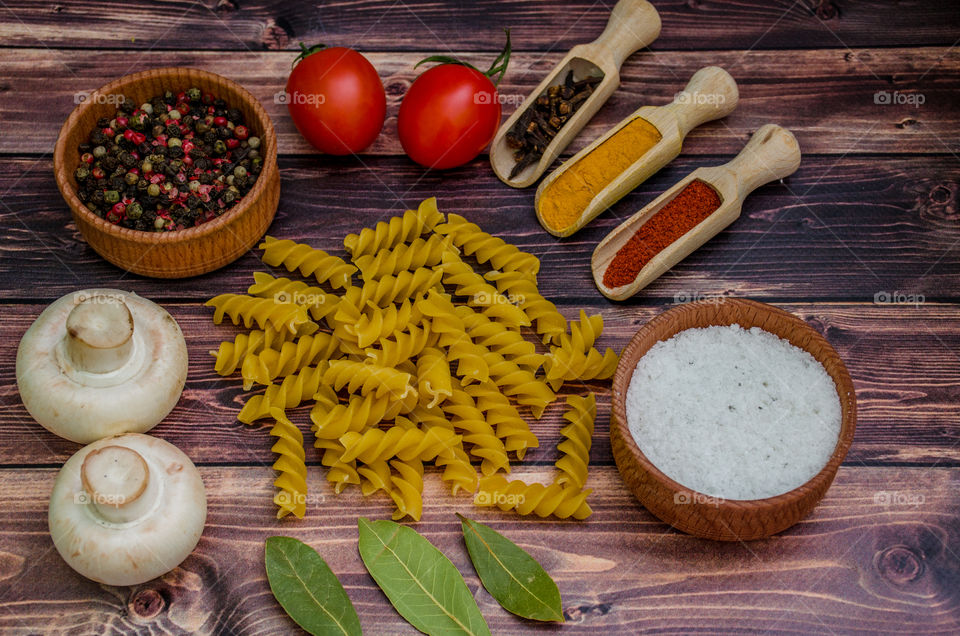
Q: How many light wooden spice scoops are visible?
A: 3